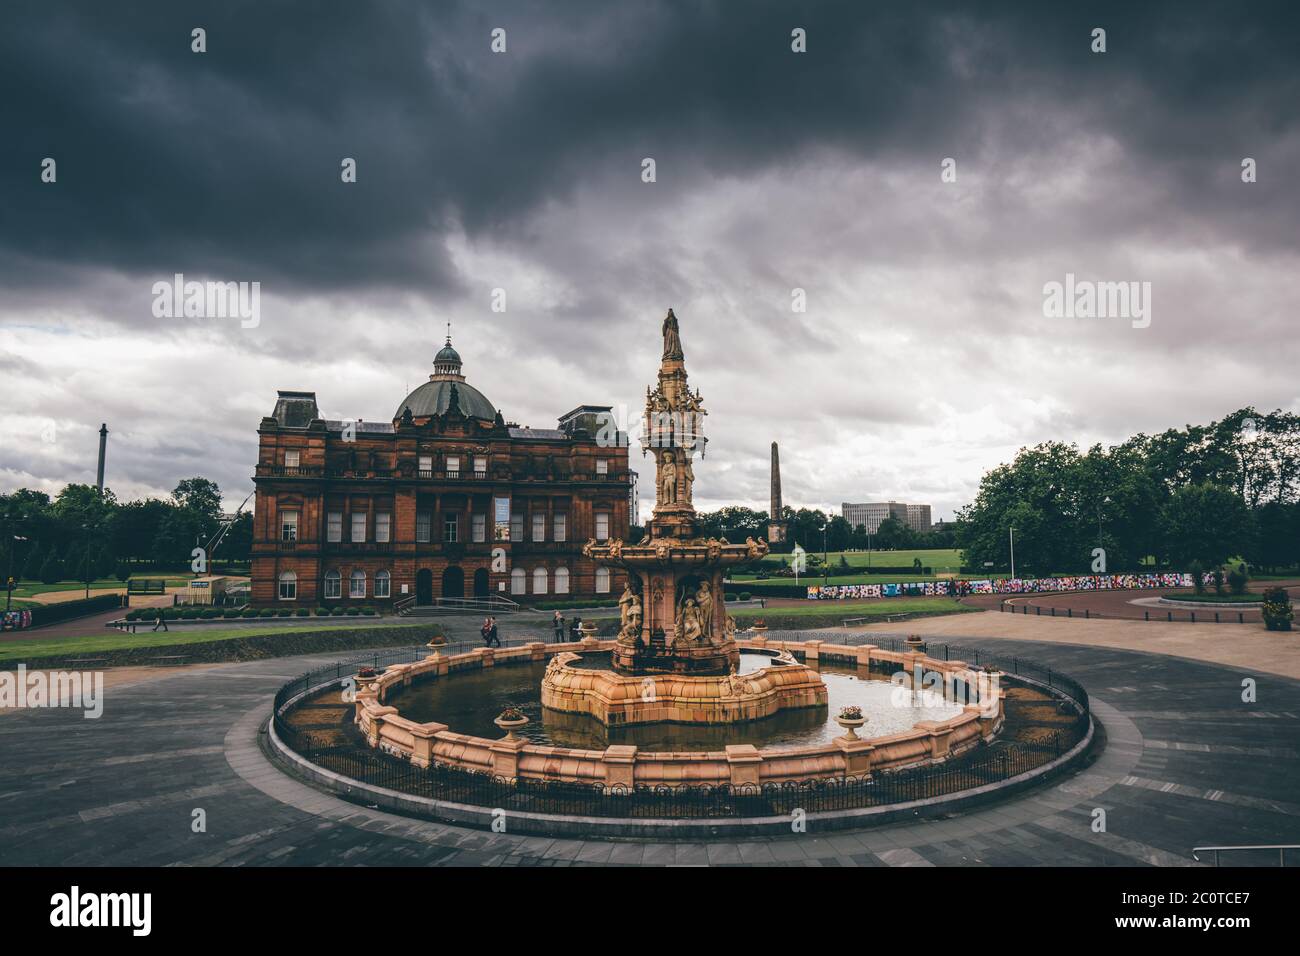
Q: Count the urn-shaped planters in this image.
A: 8